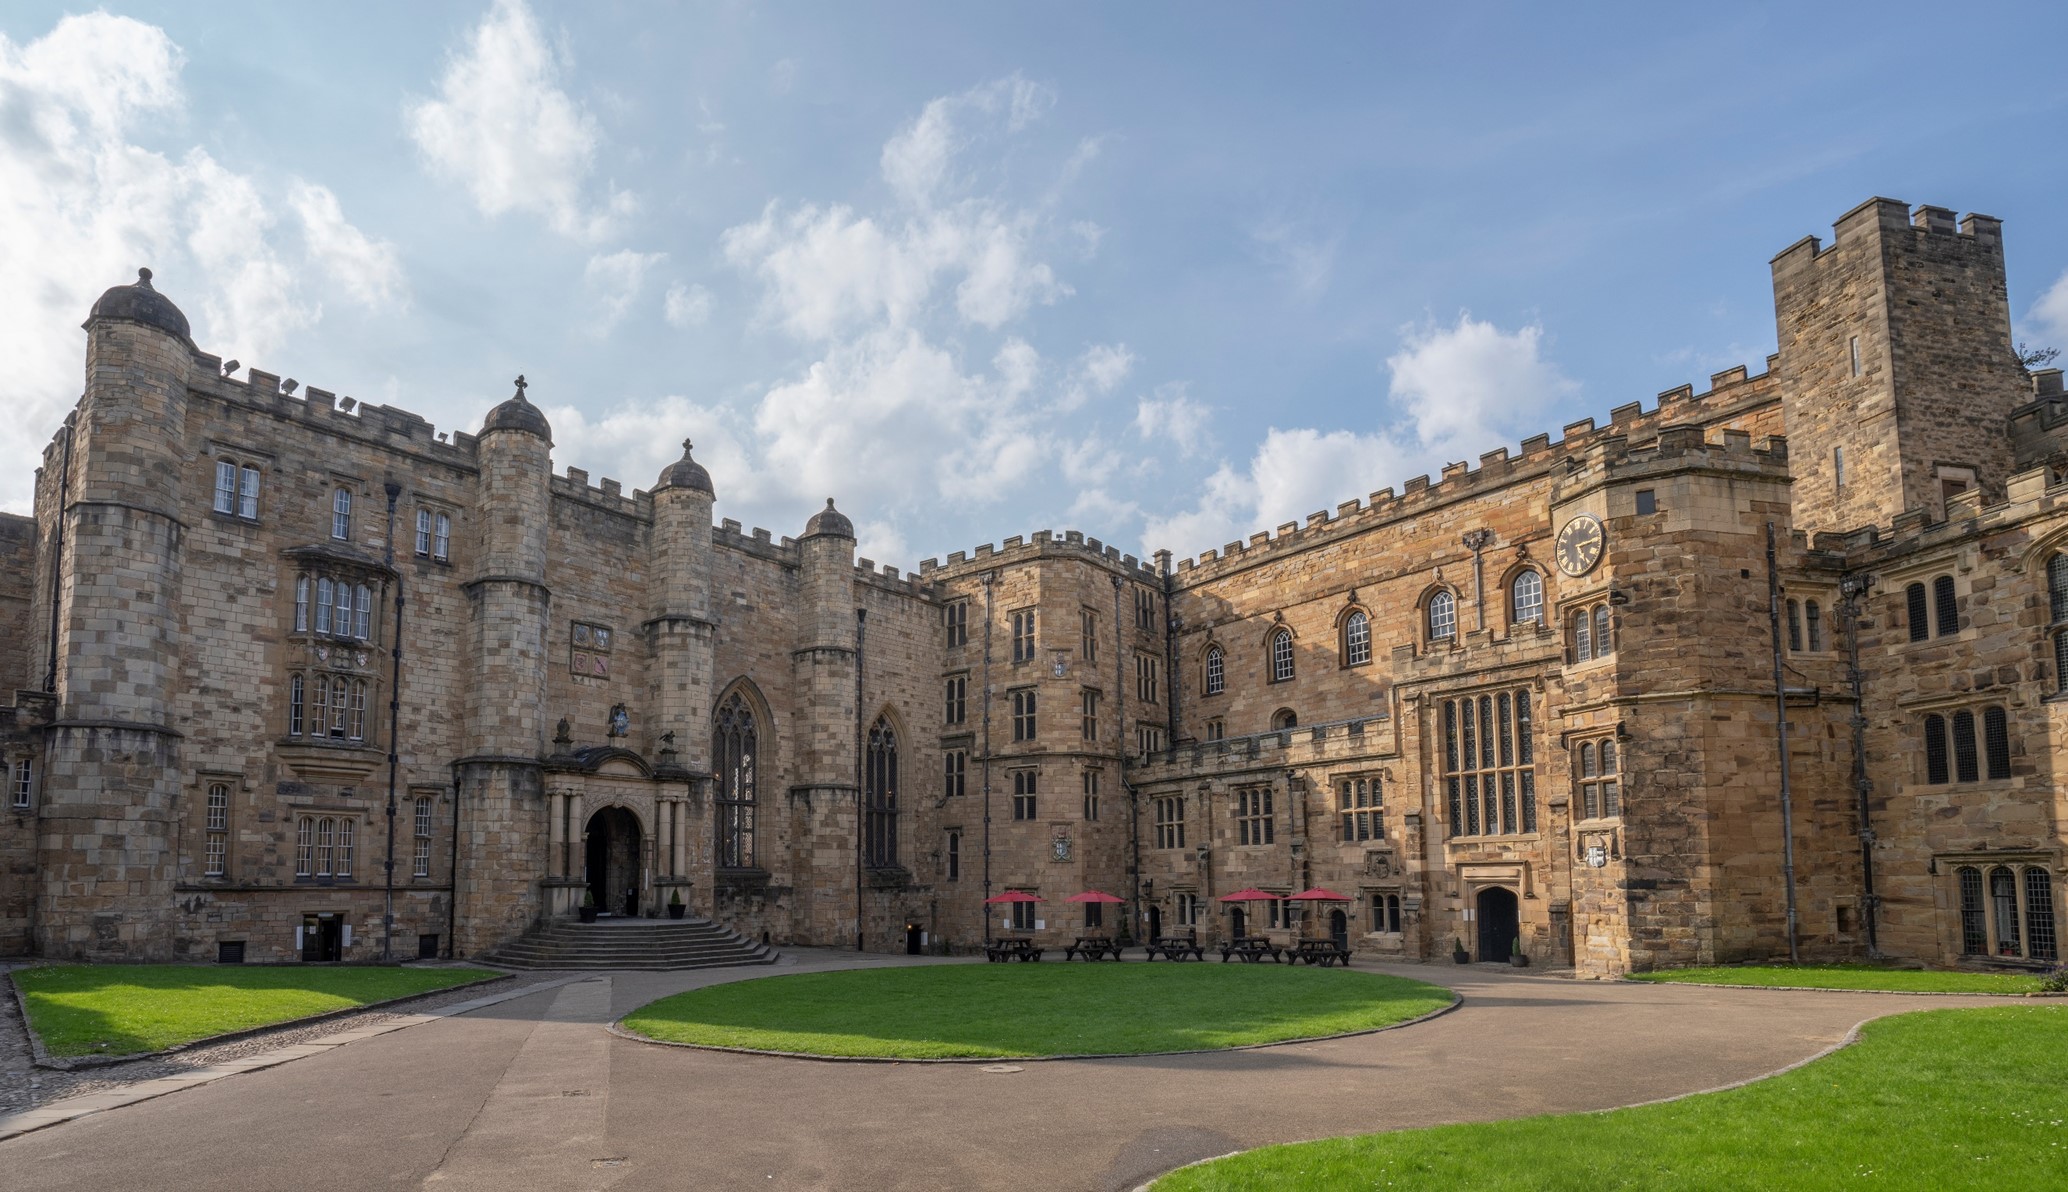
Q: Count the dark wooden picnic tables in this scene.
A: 5